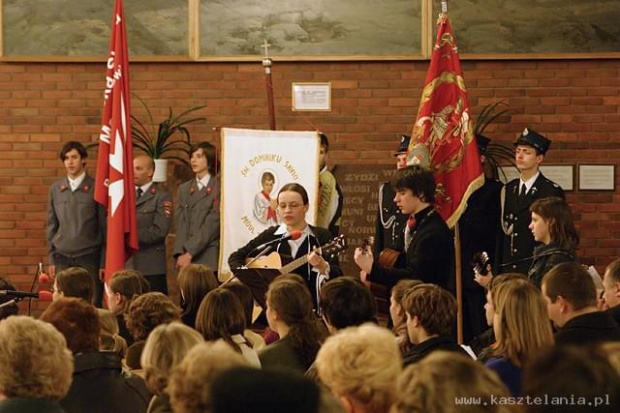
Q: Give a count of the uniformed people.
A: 6